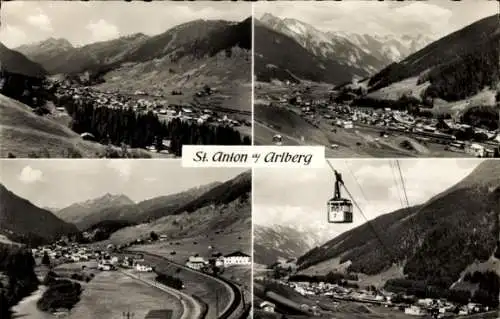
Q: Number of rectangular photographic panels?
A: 4